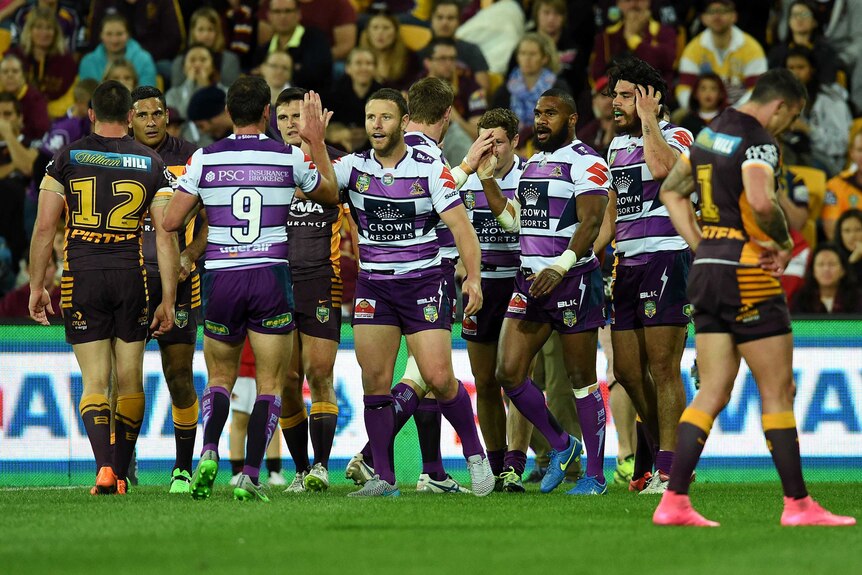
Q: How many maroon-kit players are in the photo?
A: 4